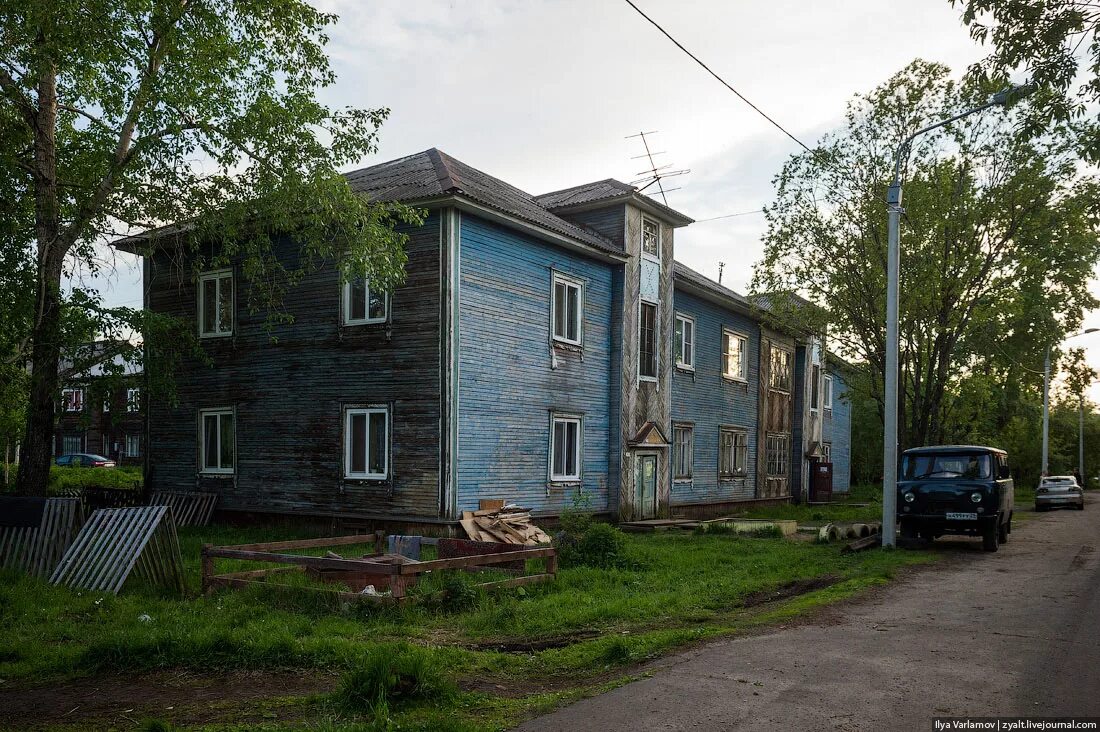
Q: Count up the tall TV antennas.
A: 1